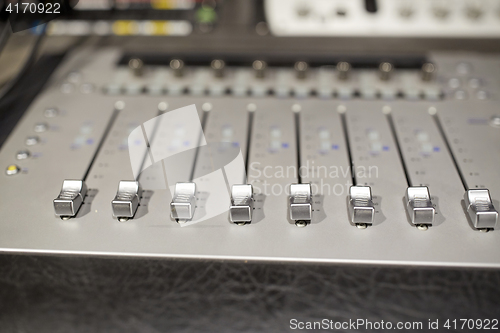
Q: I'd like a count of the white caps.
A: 8